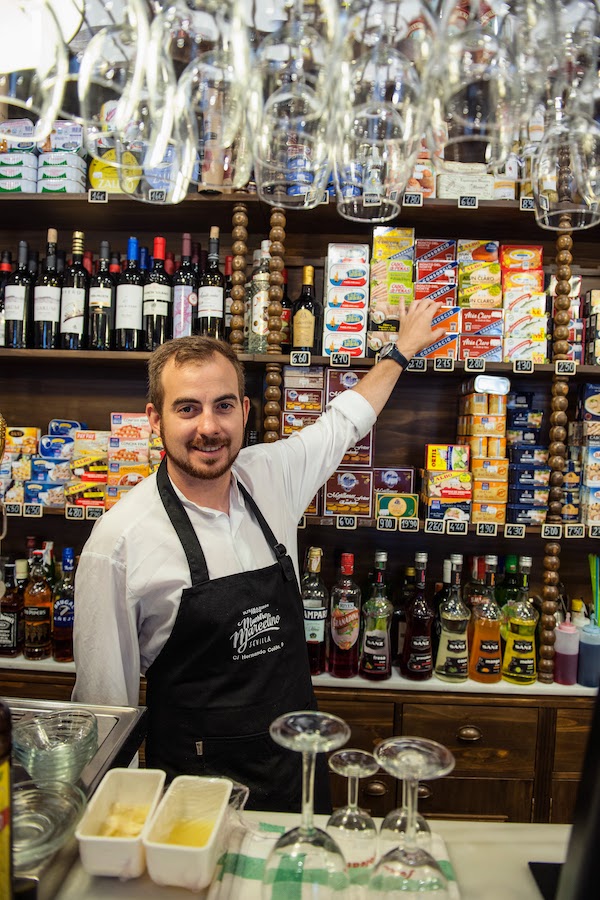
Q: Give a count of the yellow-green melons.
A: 0